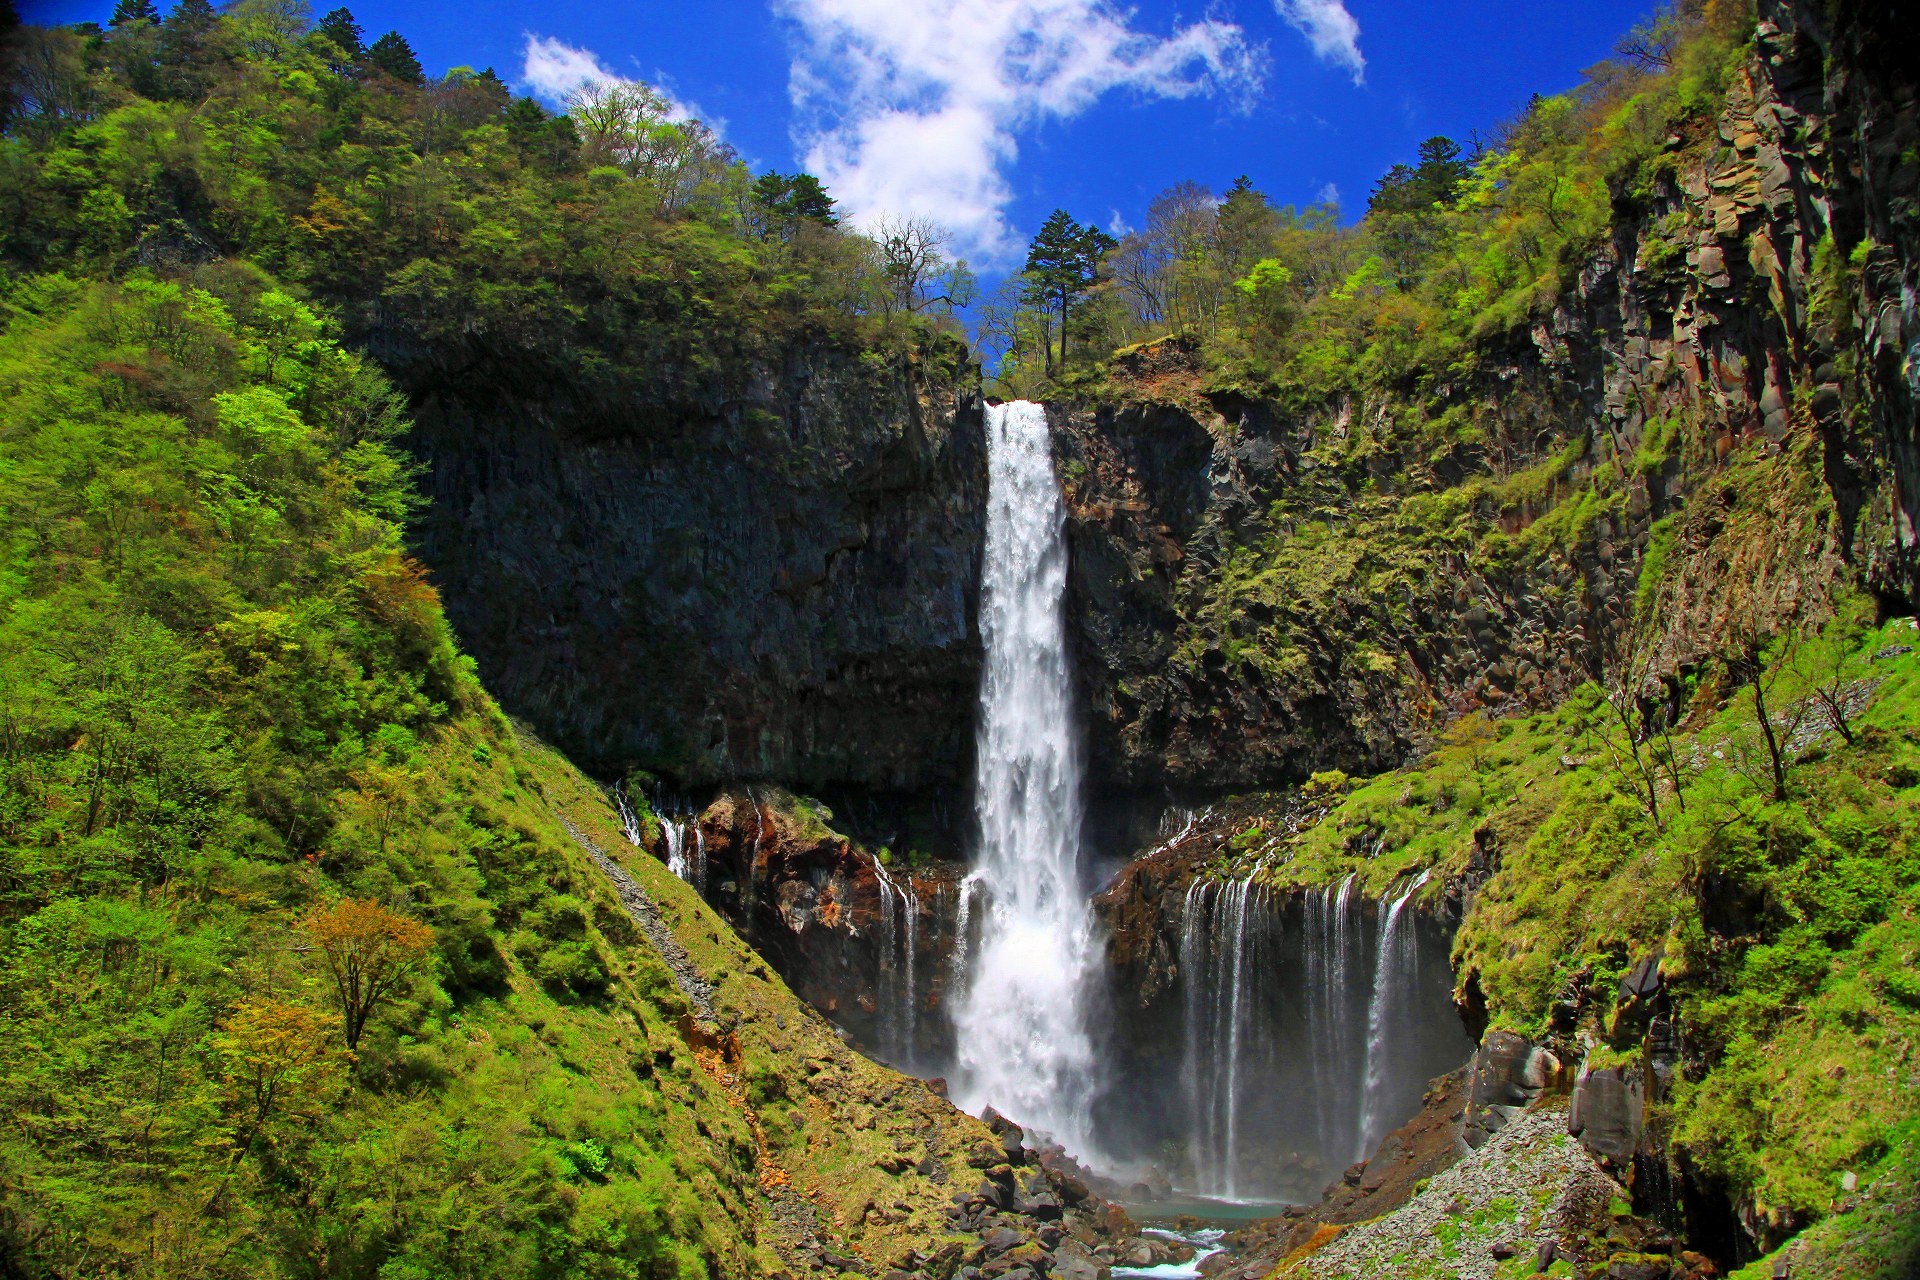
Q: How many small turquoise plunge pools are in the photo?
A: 1